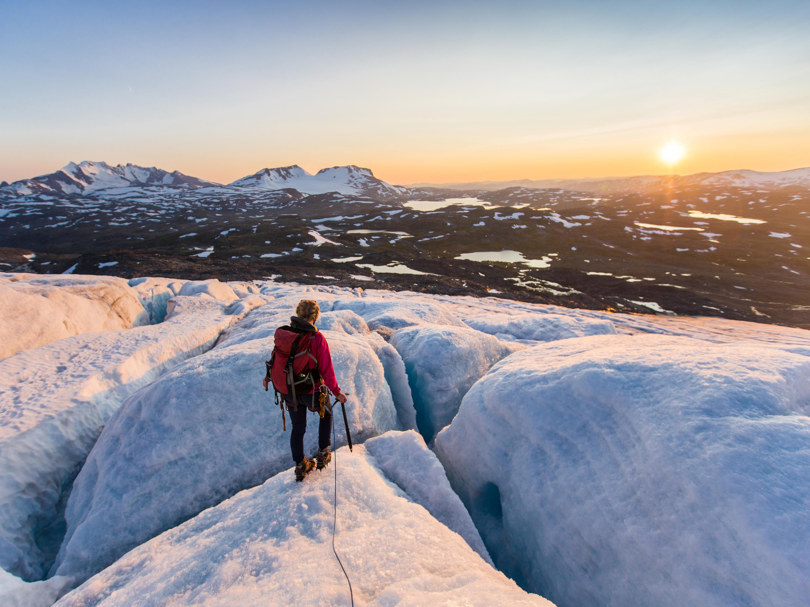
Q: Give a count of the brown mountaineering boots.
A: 2